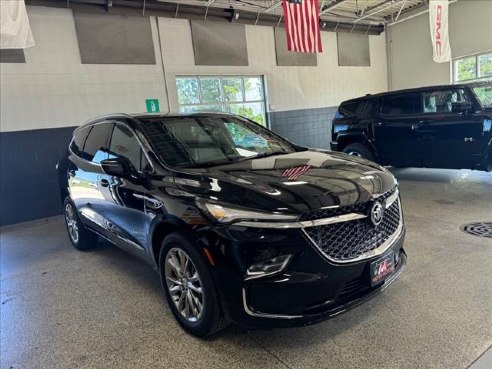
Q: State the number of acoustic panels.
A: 5